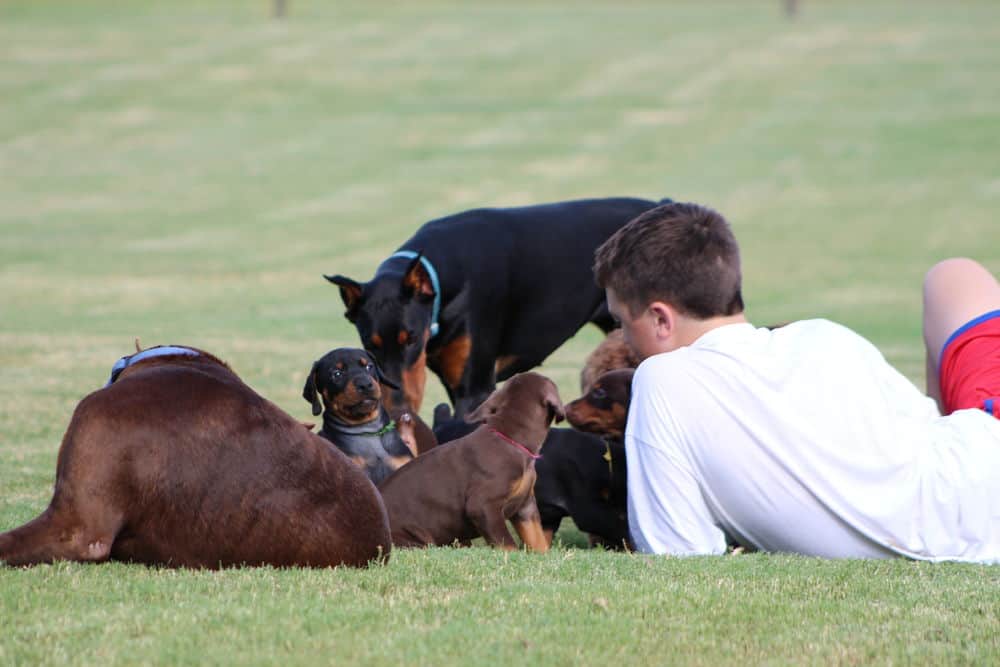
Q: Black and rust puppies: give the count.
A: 2